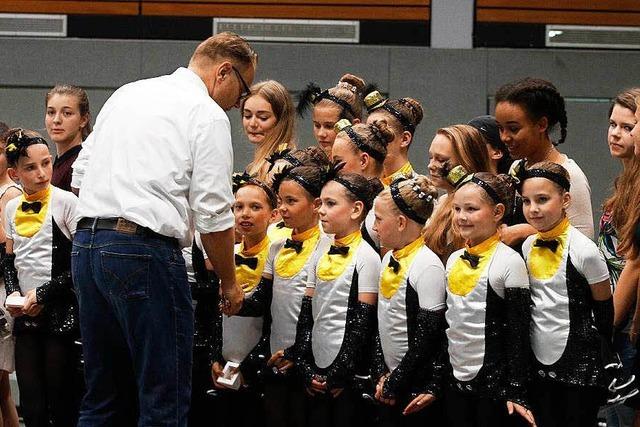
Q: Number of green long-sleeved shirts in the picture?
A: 0